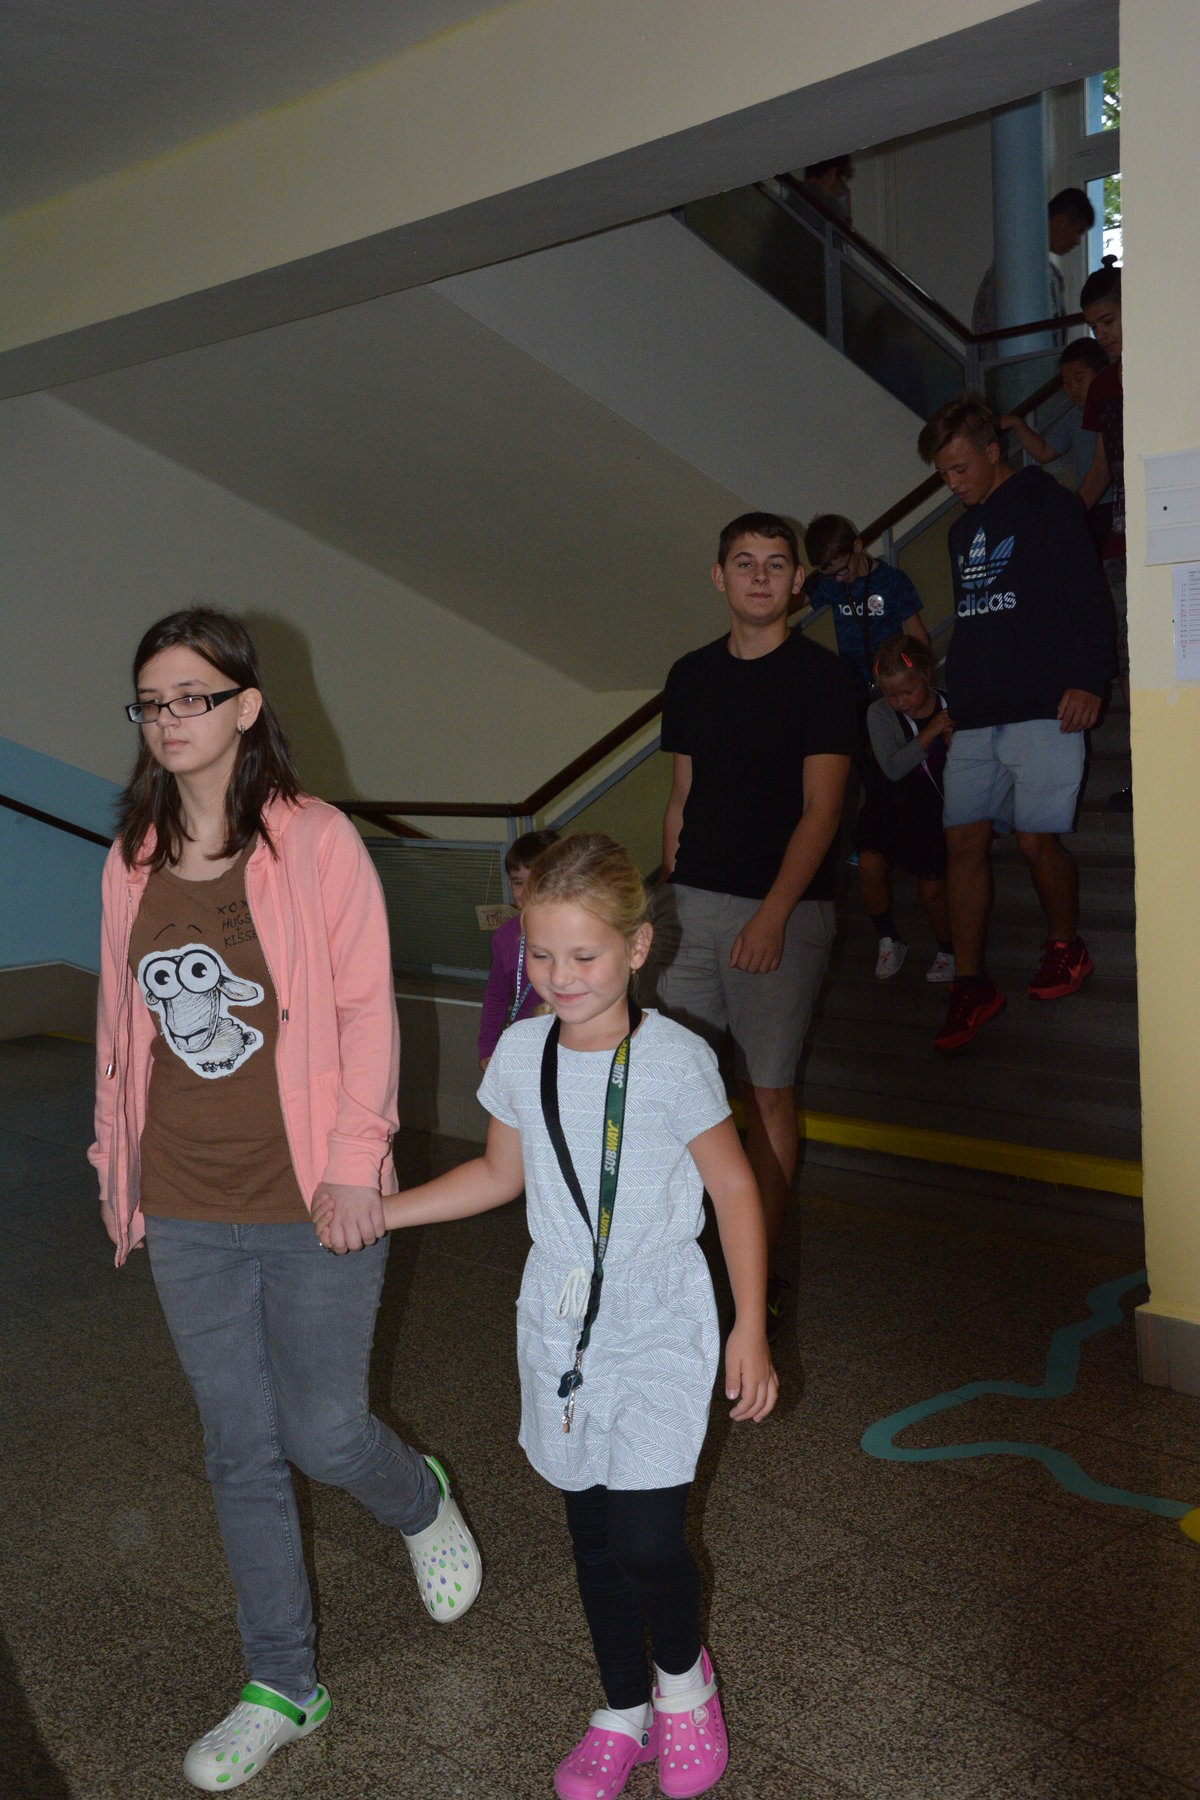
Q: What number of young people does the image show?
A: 11